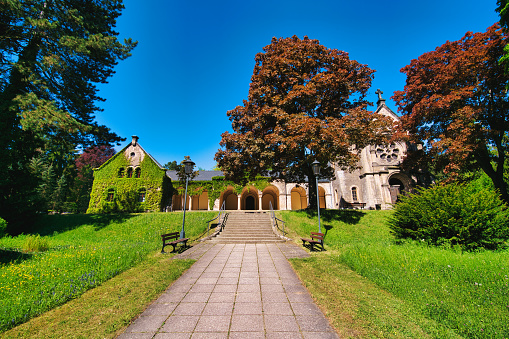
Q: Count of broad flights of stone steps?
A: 1